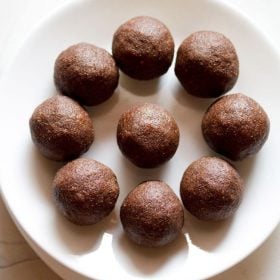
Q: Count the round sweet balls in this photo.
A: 9